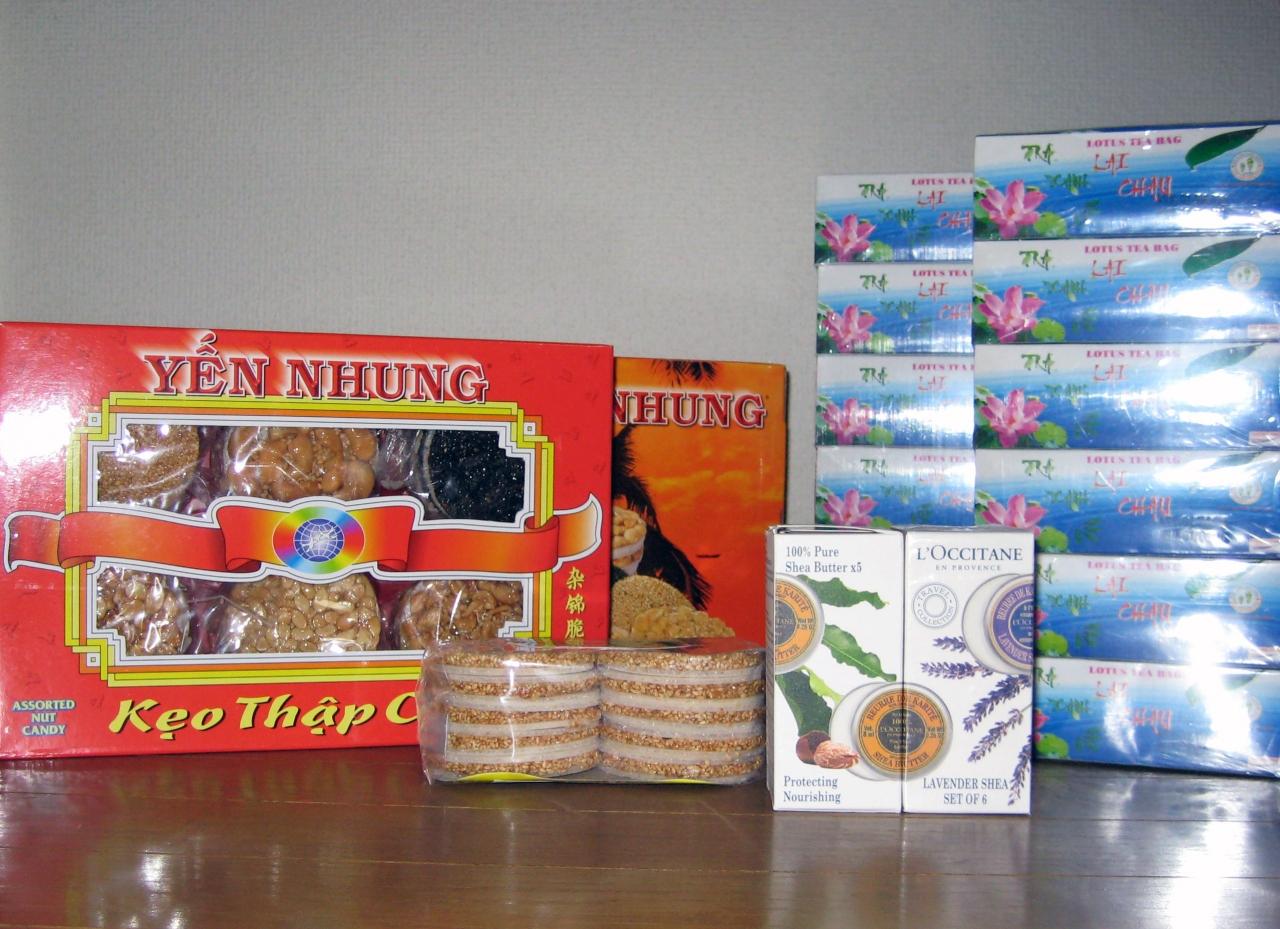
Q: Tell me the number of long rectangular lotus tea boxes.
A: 10